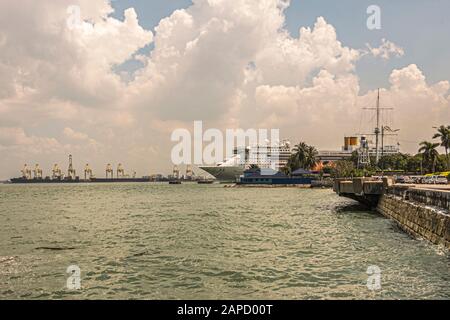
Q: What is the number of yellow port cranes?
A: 9